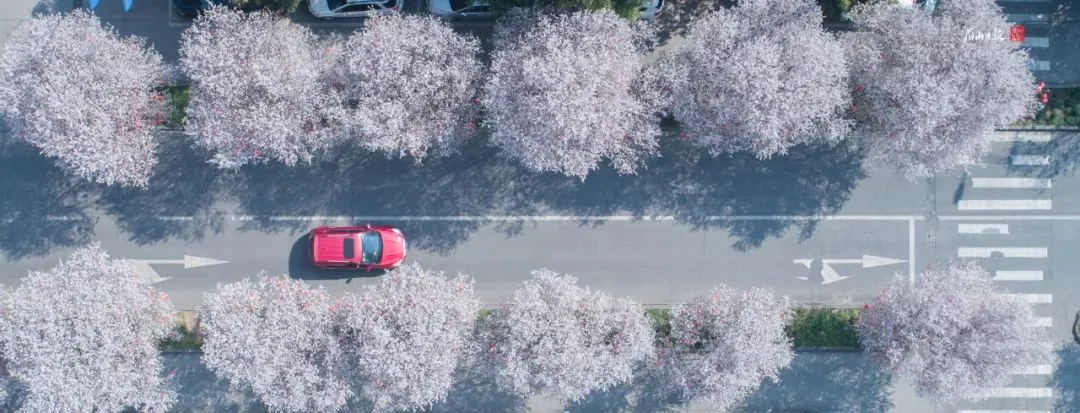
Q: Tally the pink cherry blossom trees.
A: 12